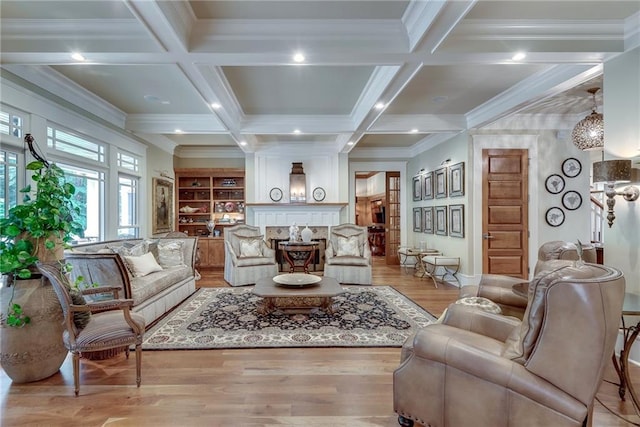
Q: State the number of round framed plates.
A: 6